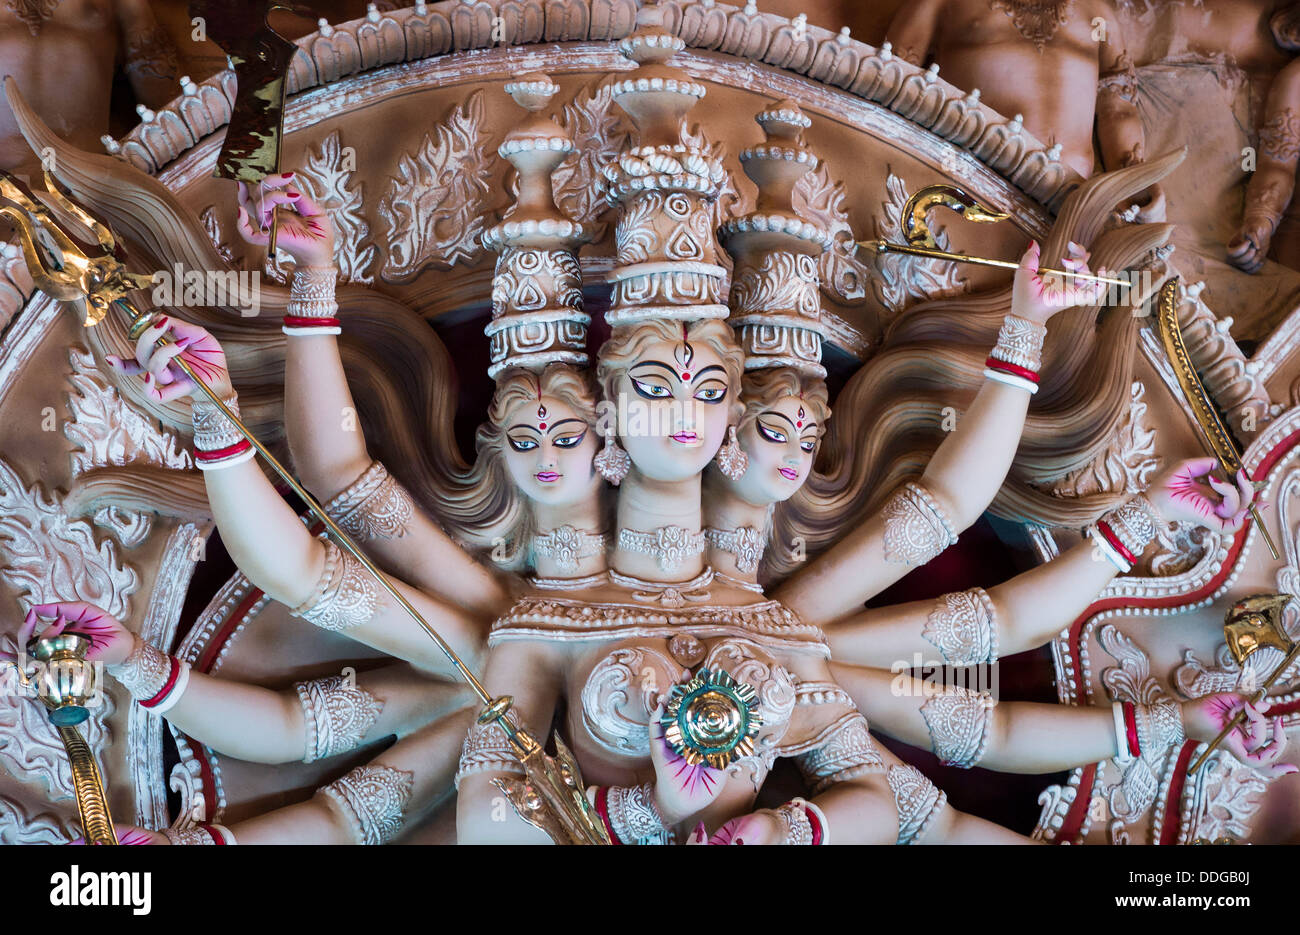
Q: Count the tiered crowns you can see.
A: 3